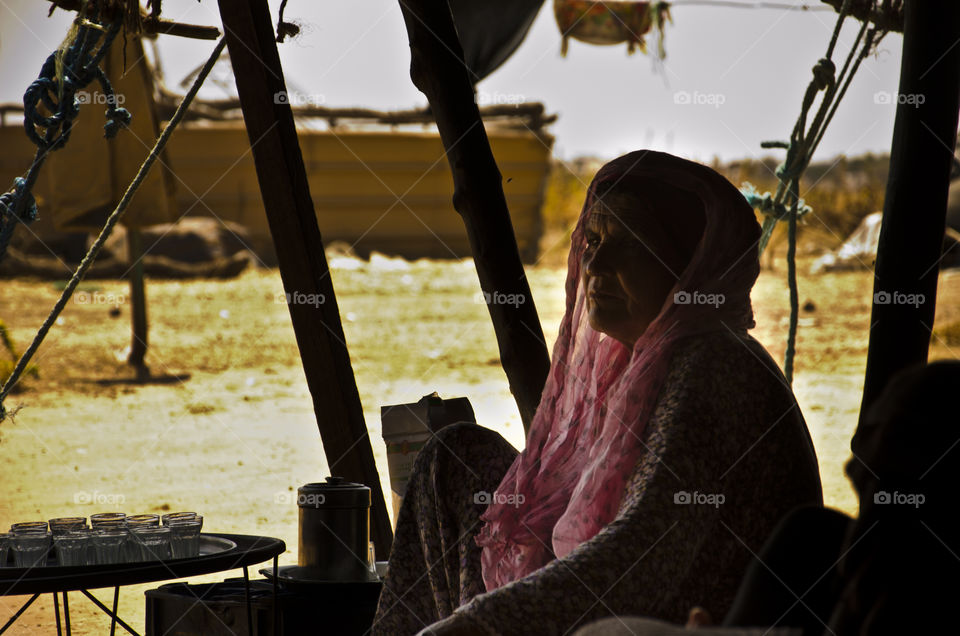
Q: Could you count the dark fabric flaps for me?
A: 1